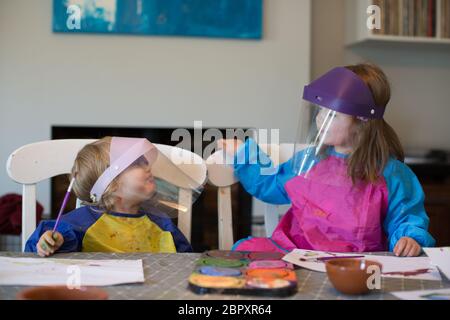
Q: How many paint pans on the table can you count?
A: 8